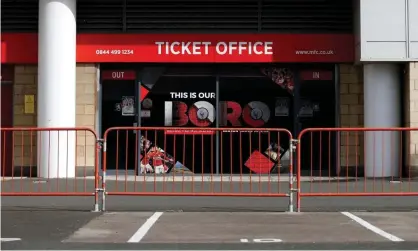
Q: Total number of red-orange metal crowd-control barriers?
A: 3